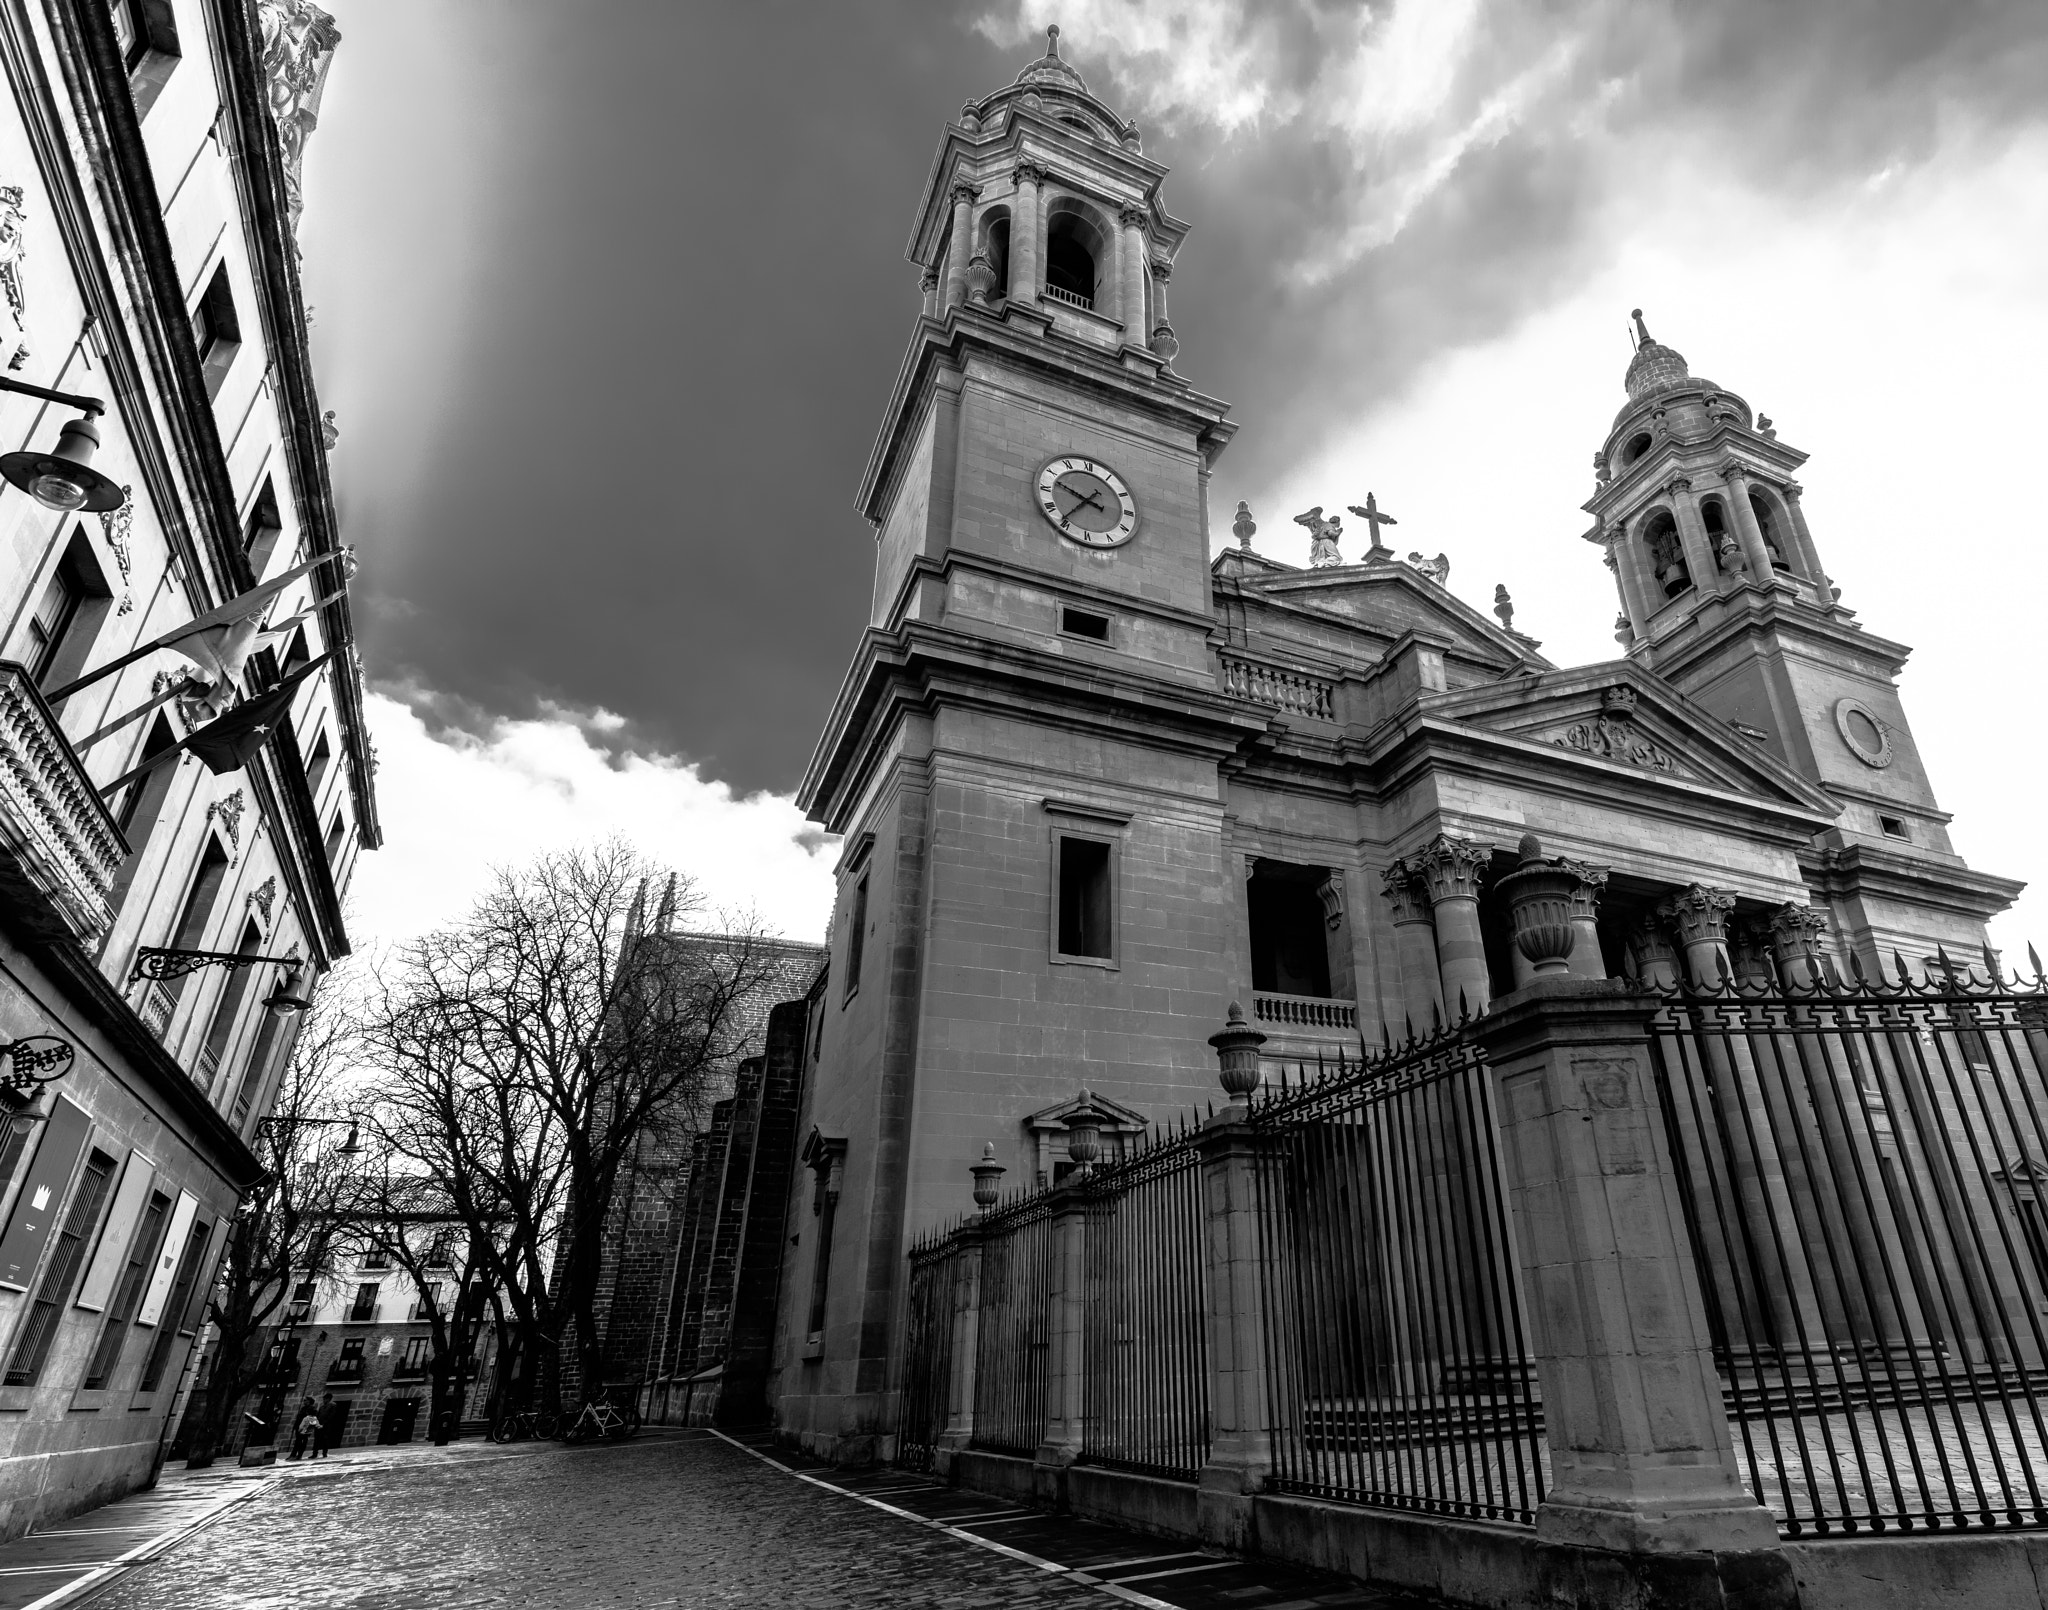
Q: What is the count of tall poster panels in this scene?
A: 4